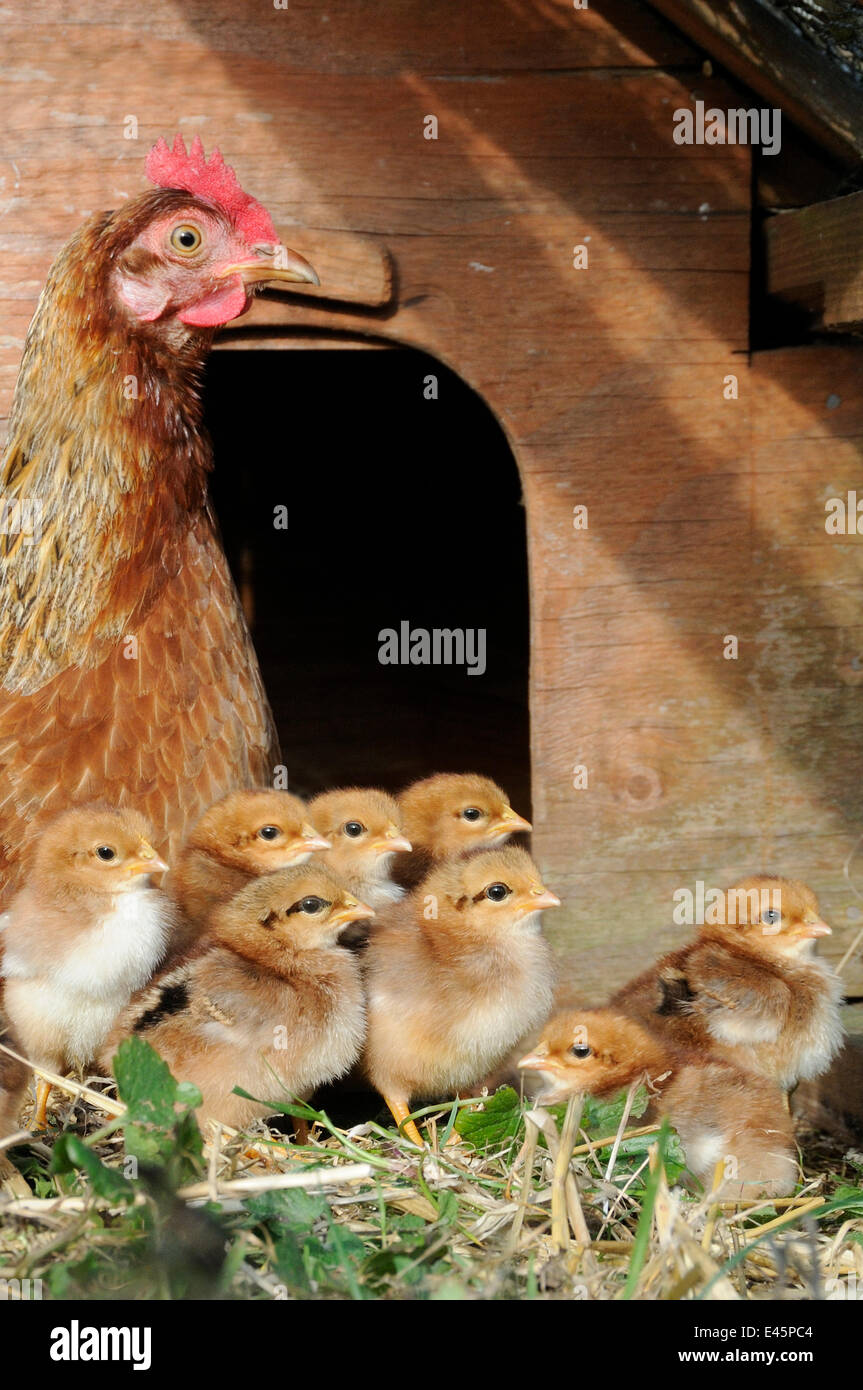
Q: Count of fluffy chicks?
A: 8